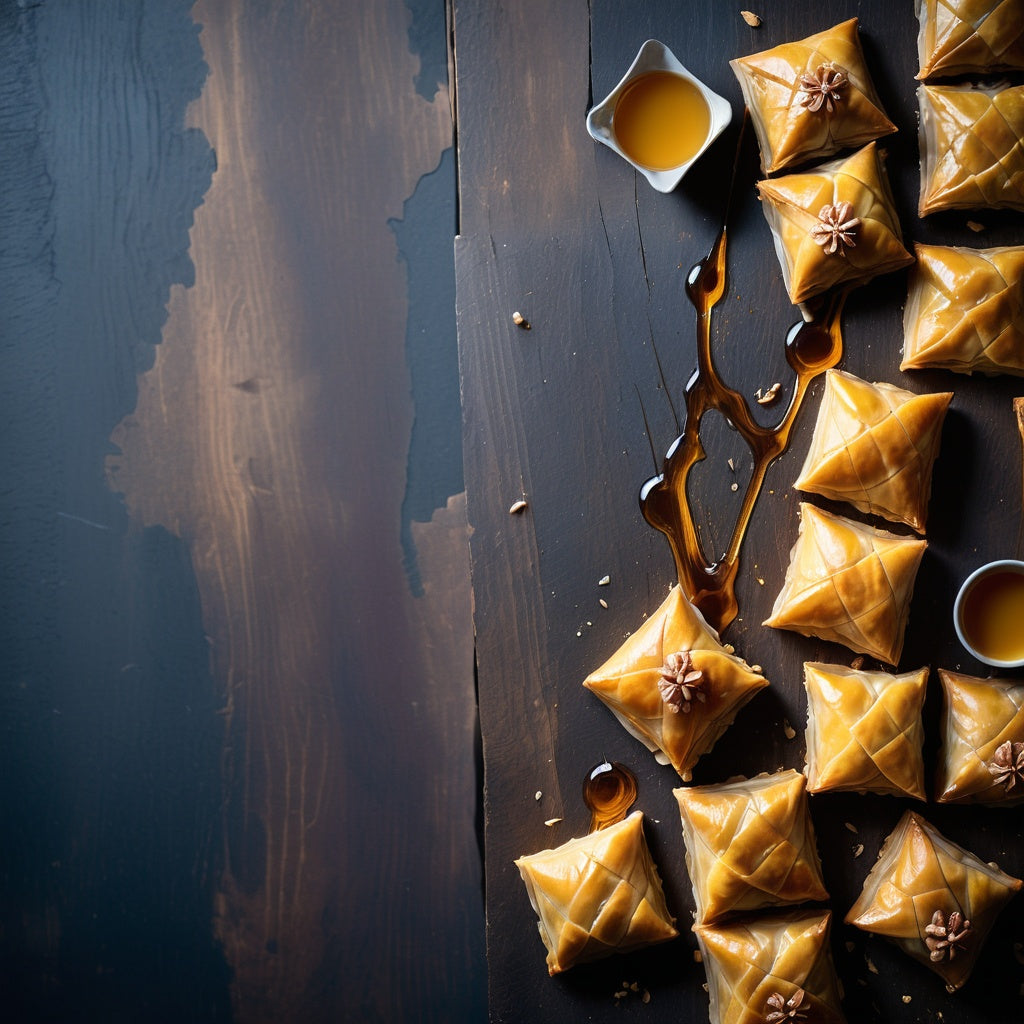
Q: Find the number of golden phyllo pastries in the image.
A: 14